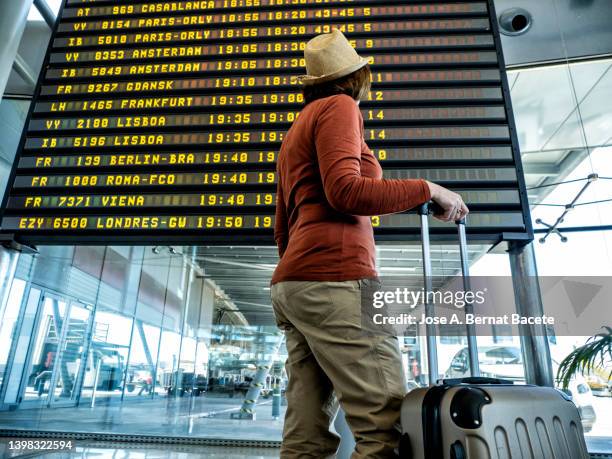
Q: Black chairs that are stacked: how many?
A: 0